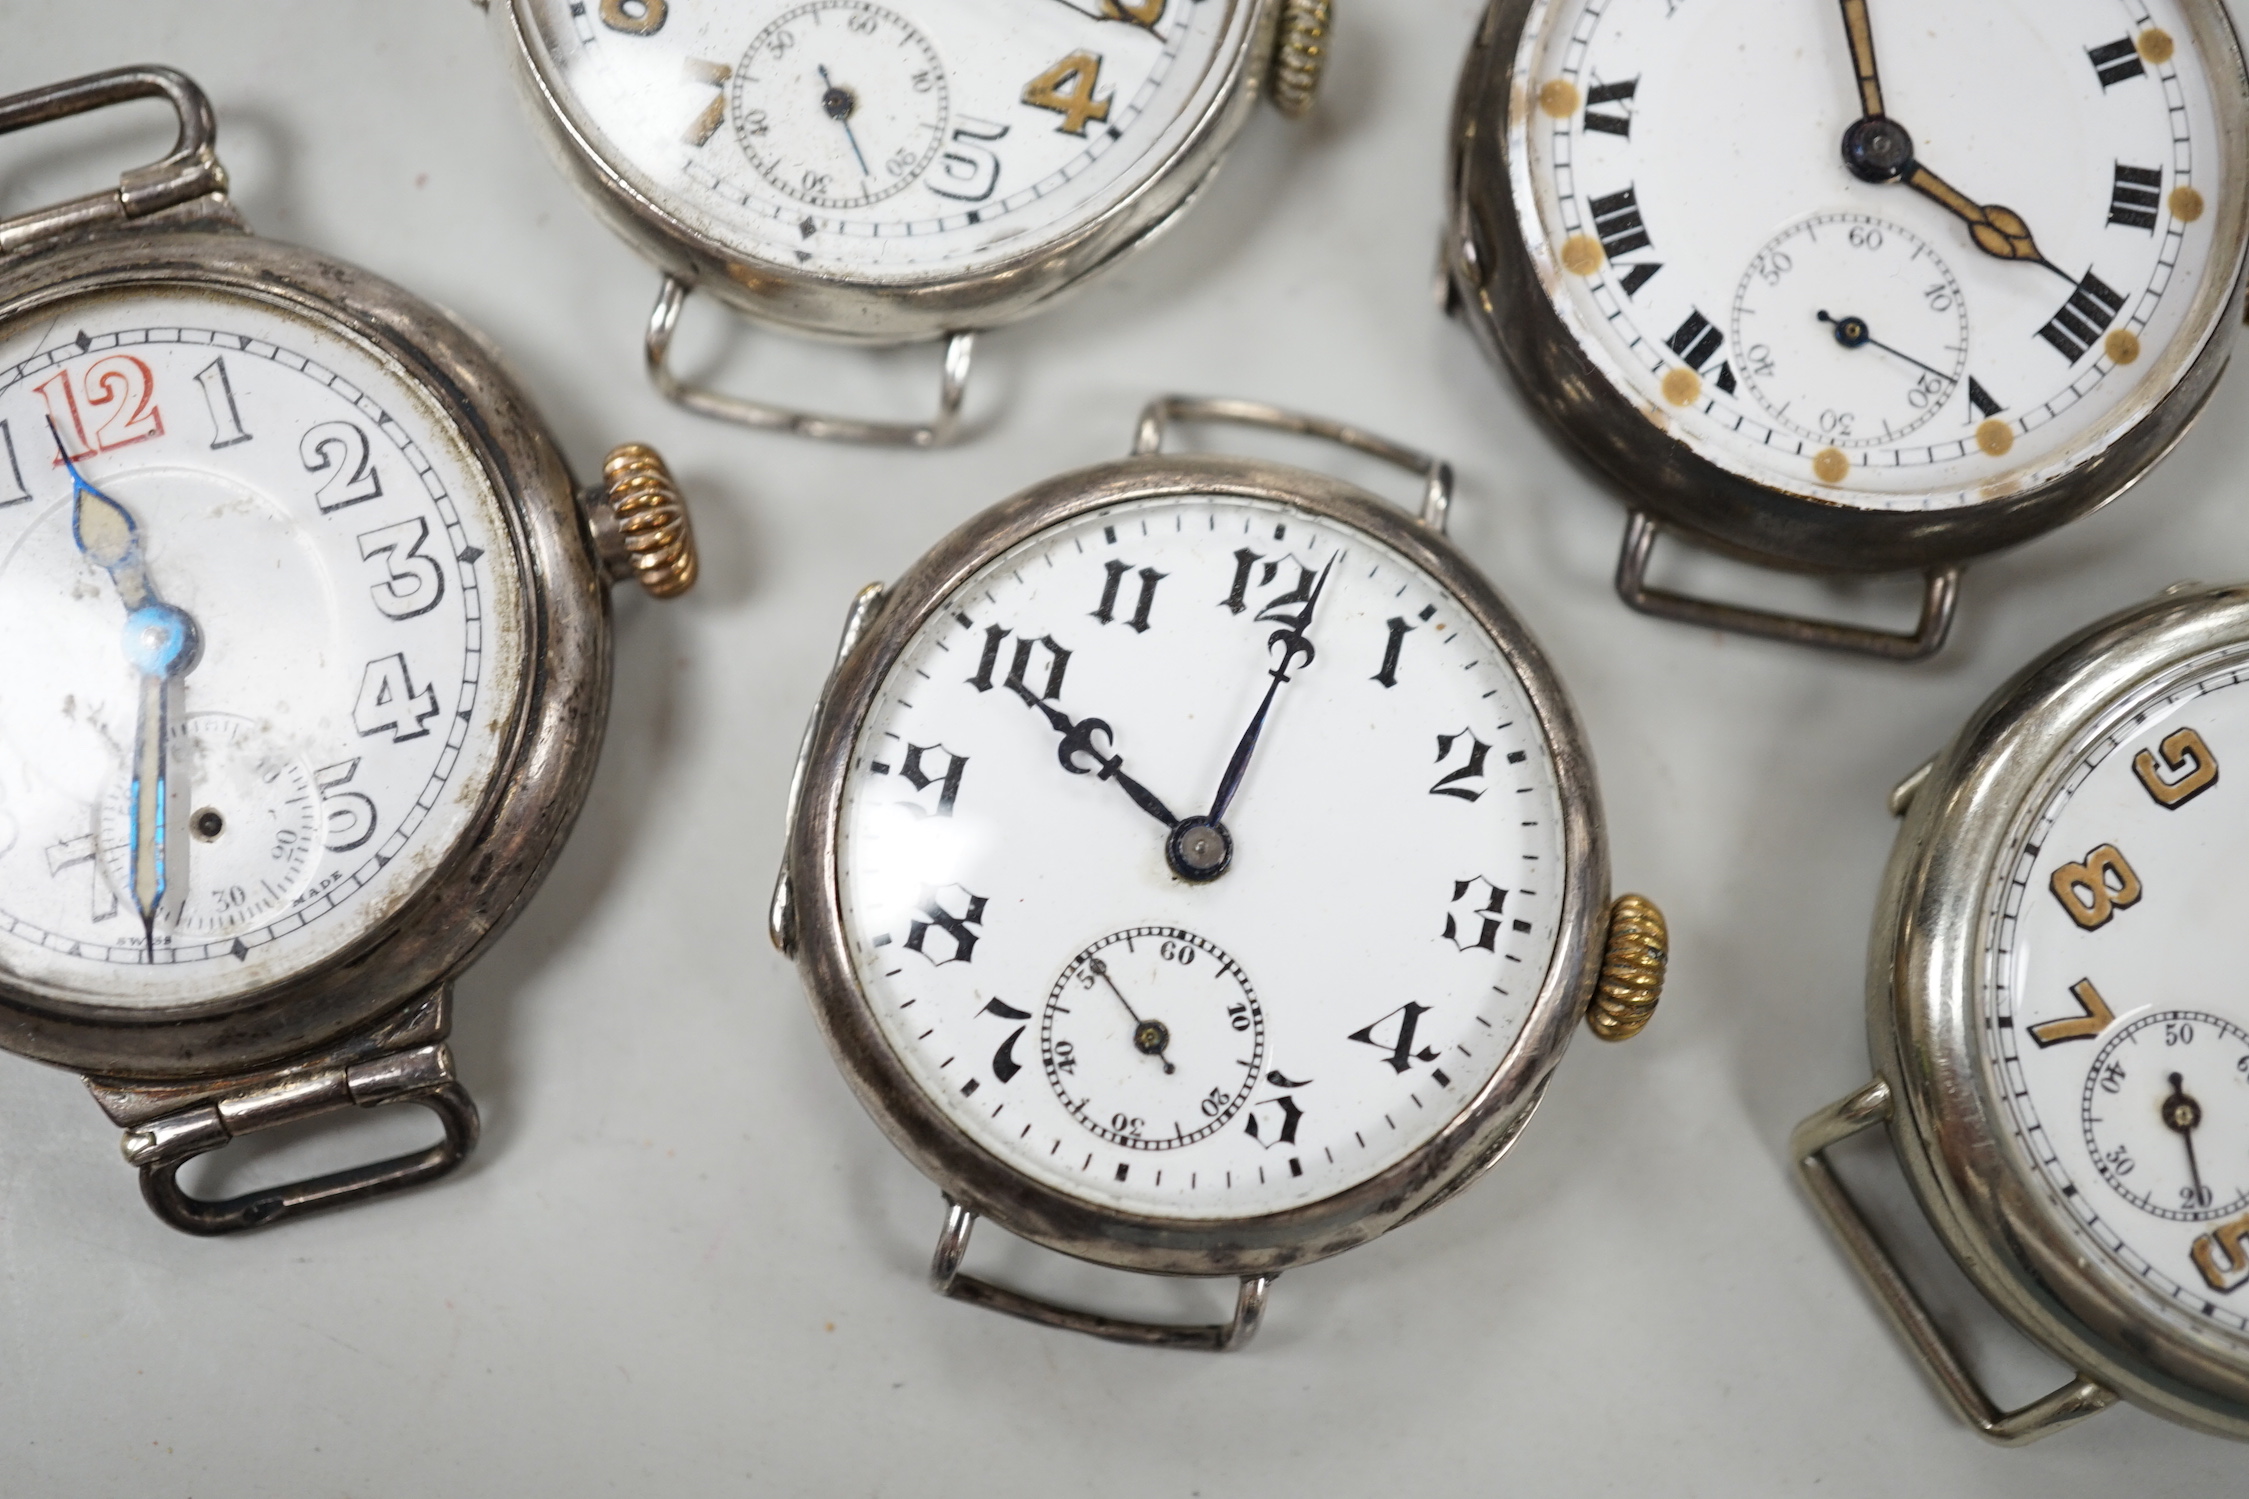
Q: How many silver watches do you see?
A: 5